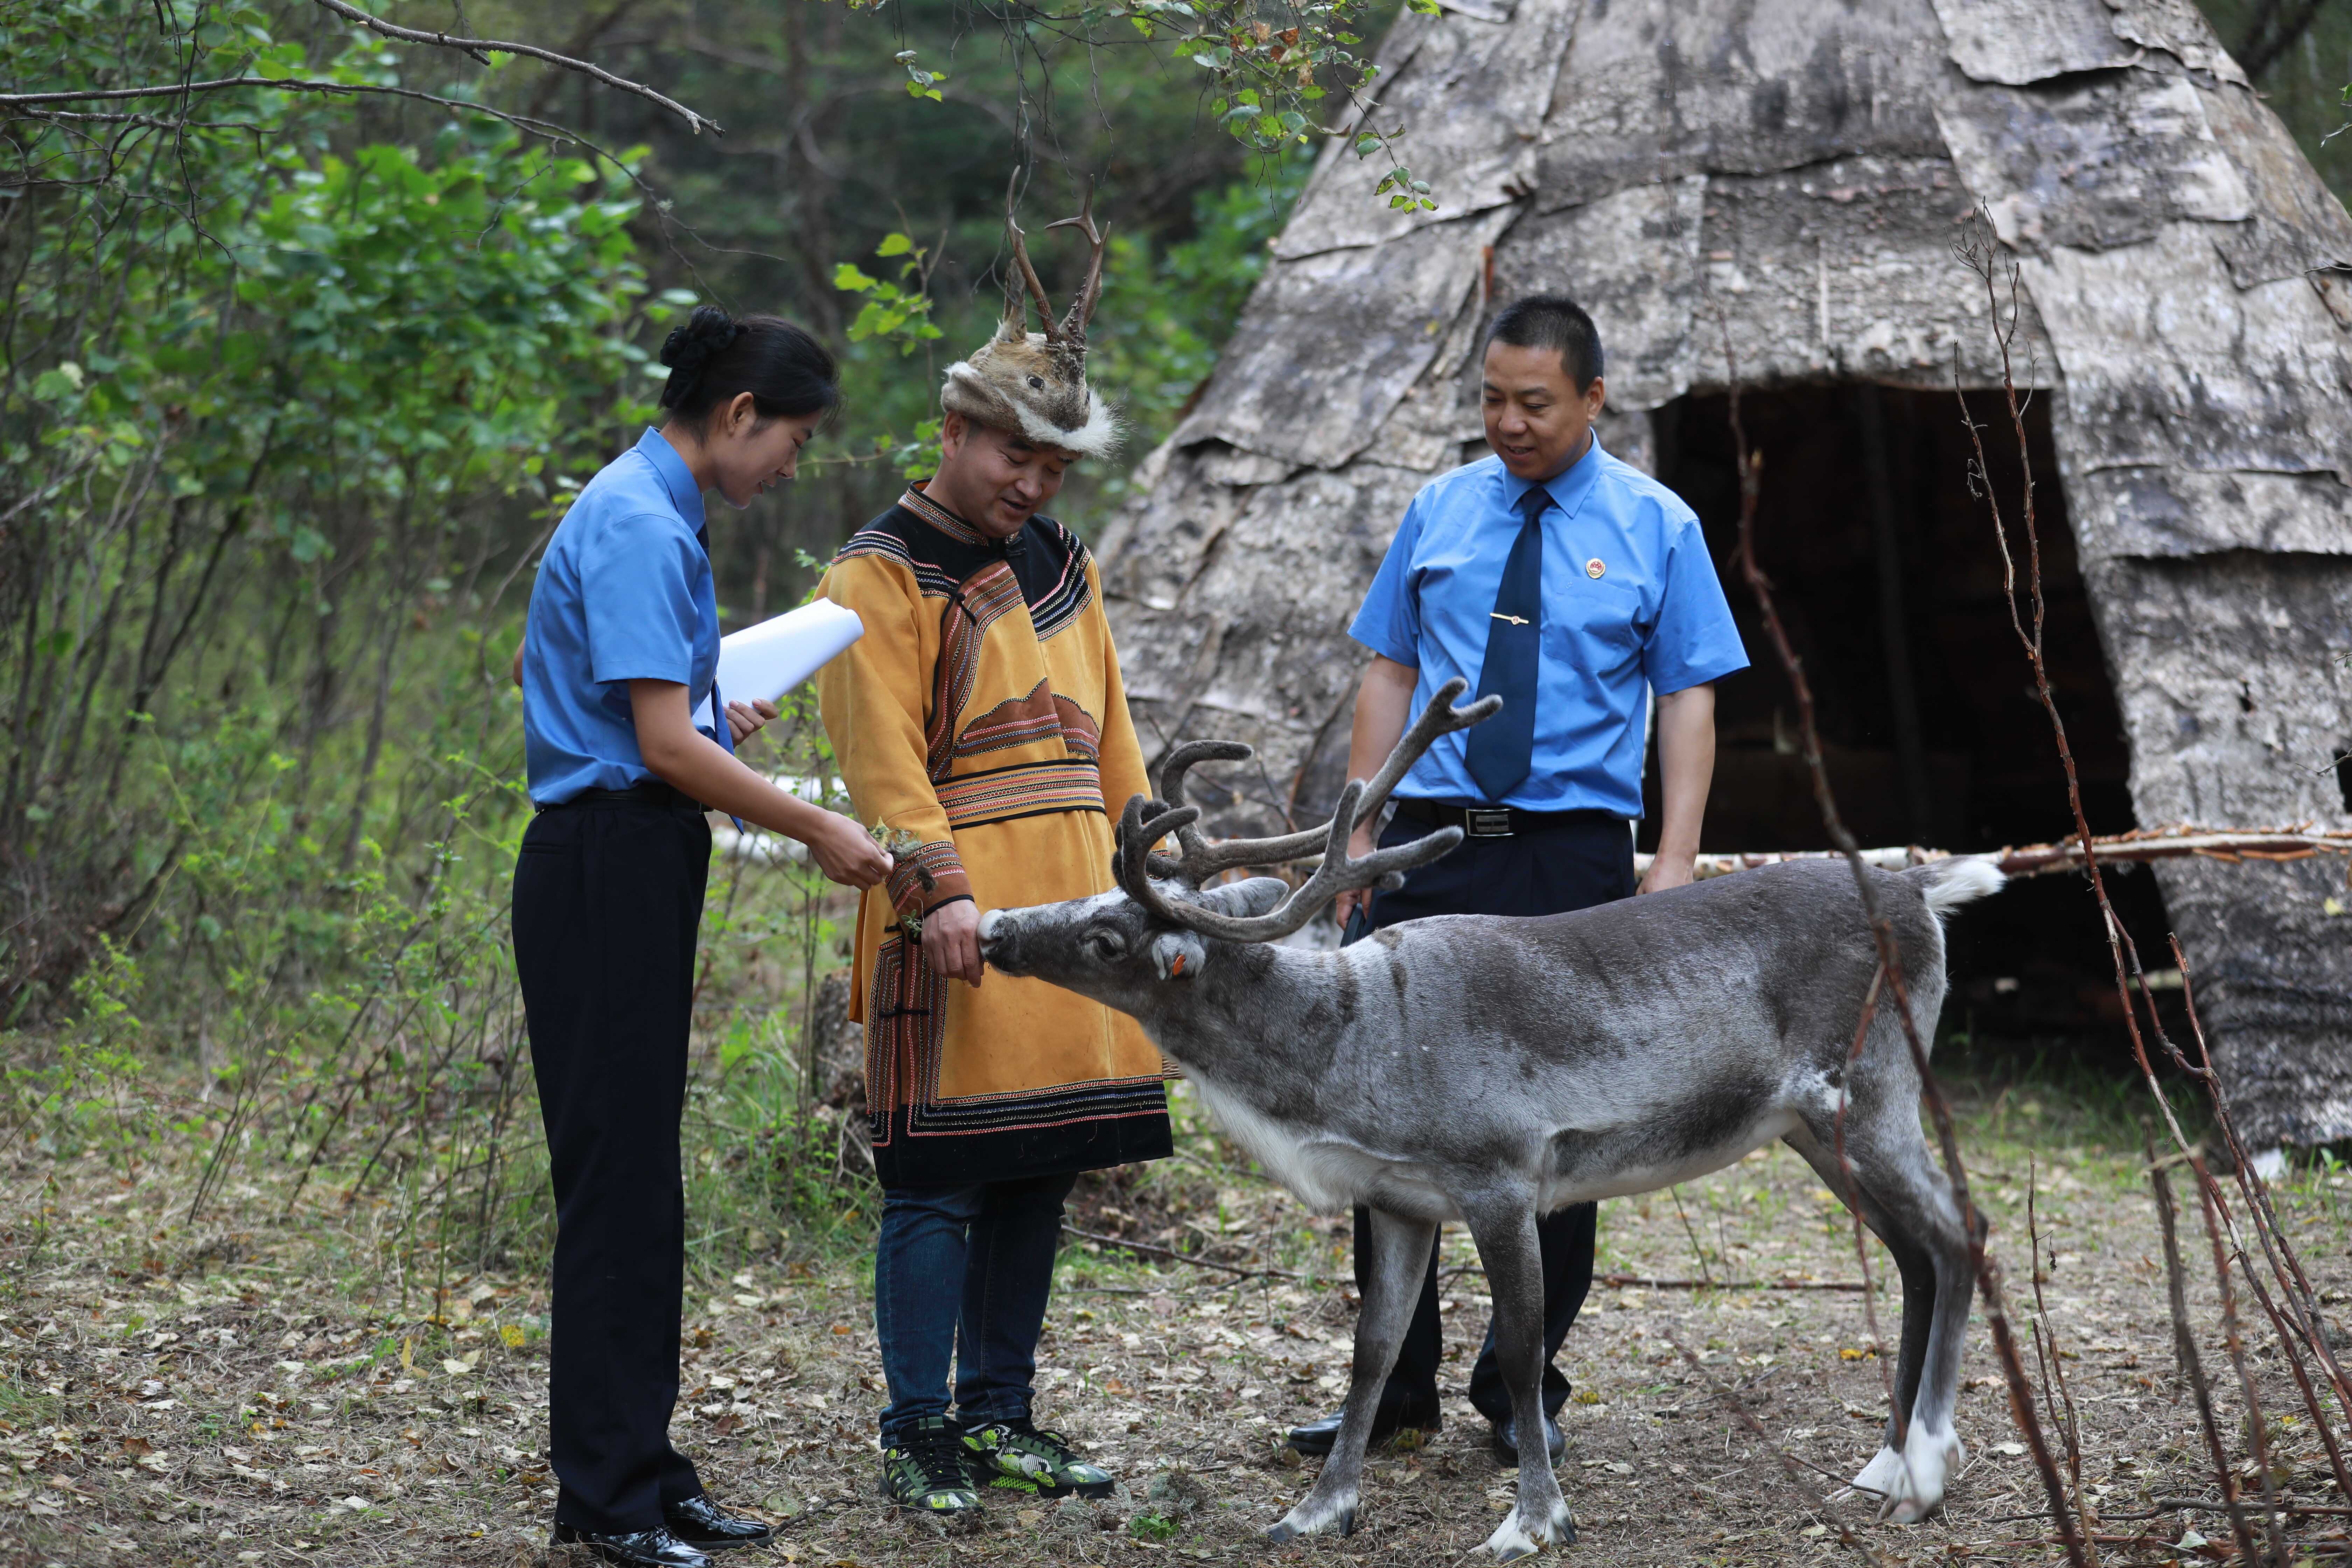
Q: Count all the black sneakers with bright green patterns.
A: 2